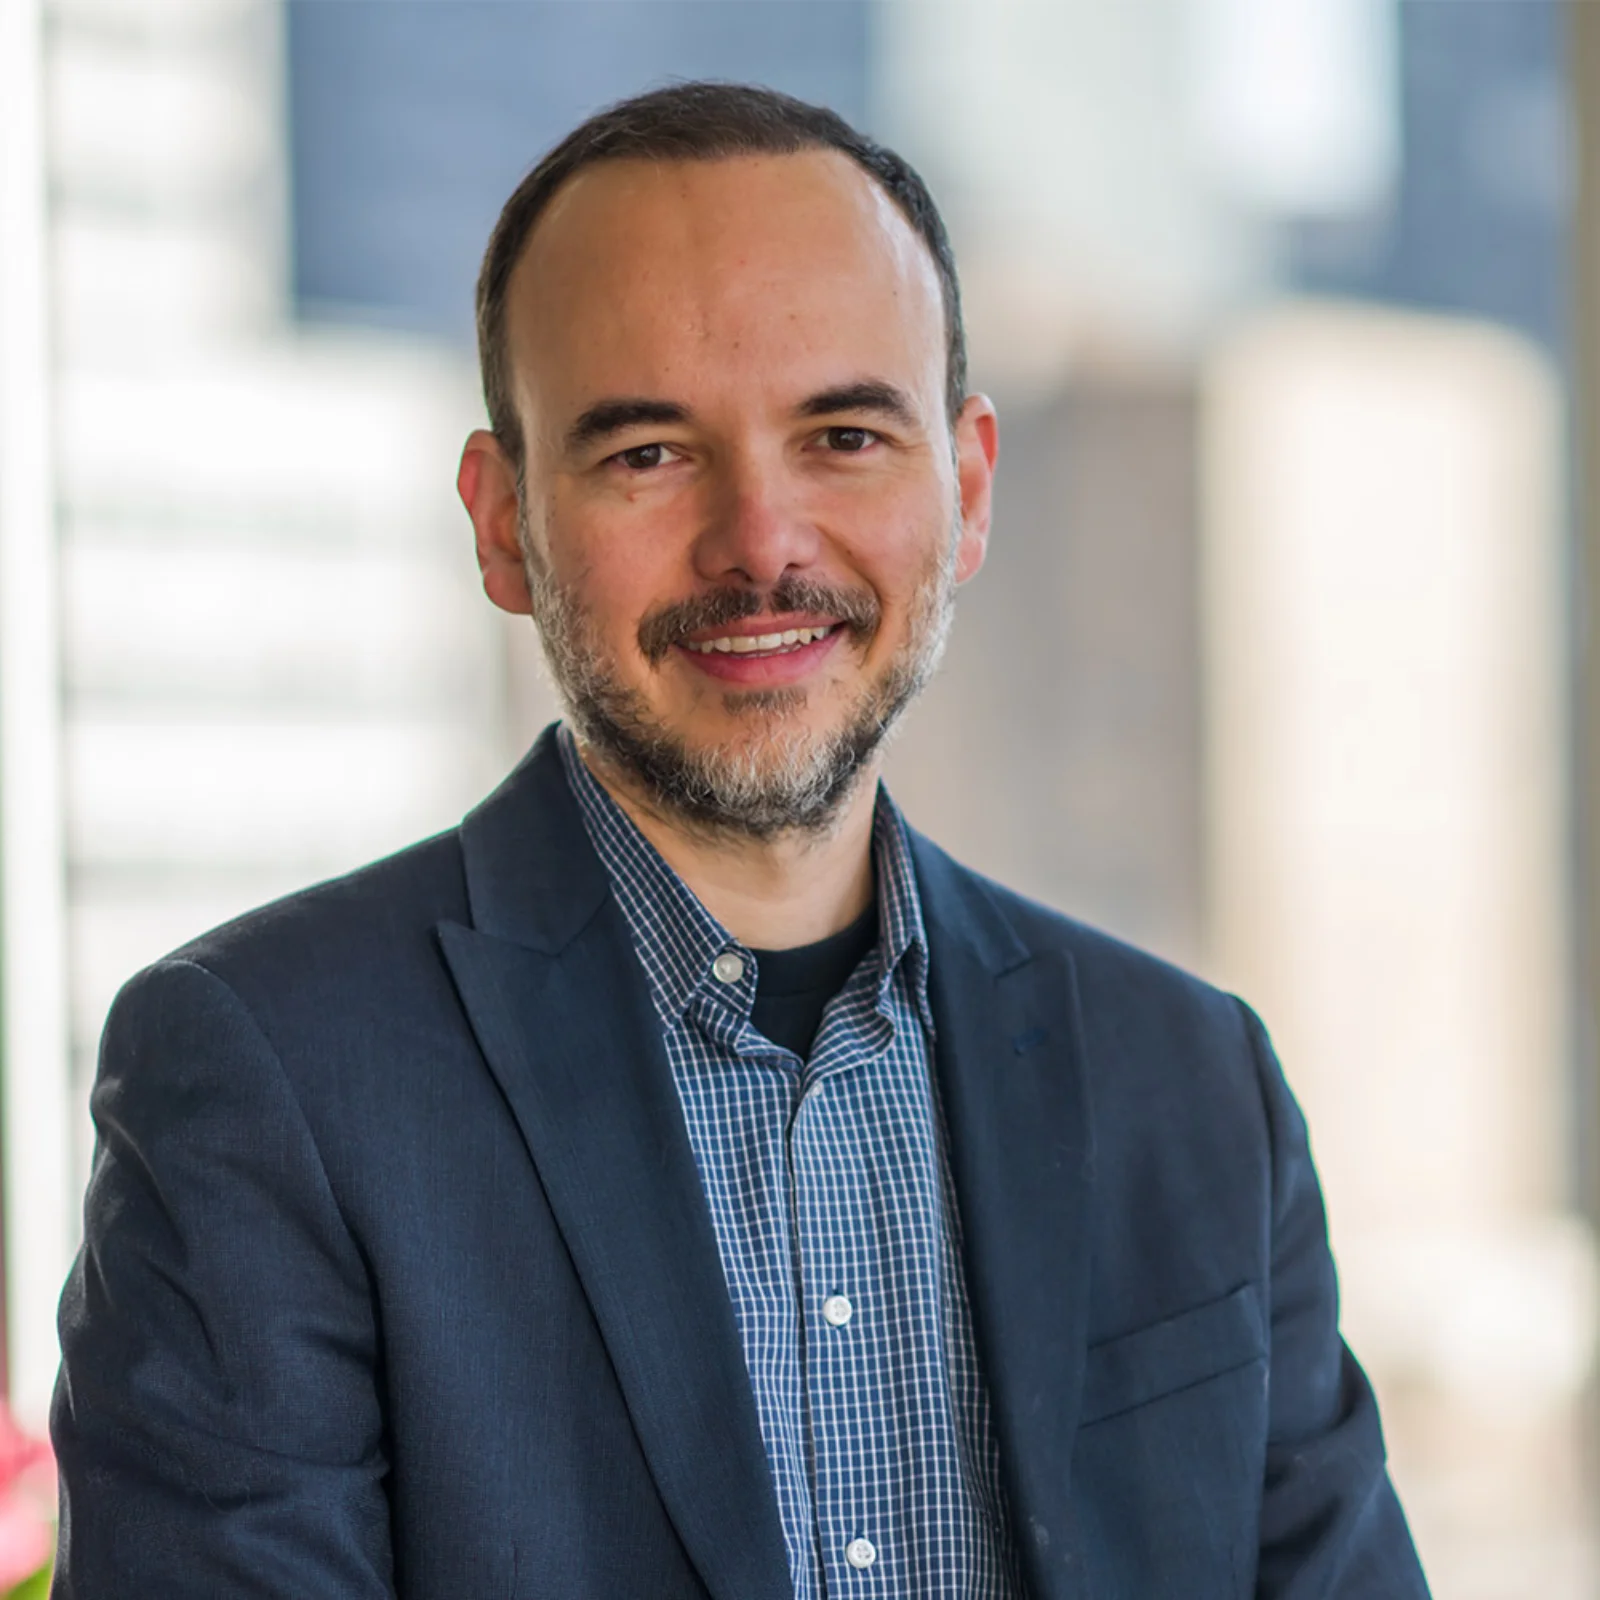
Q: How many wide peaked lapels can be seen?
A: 2